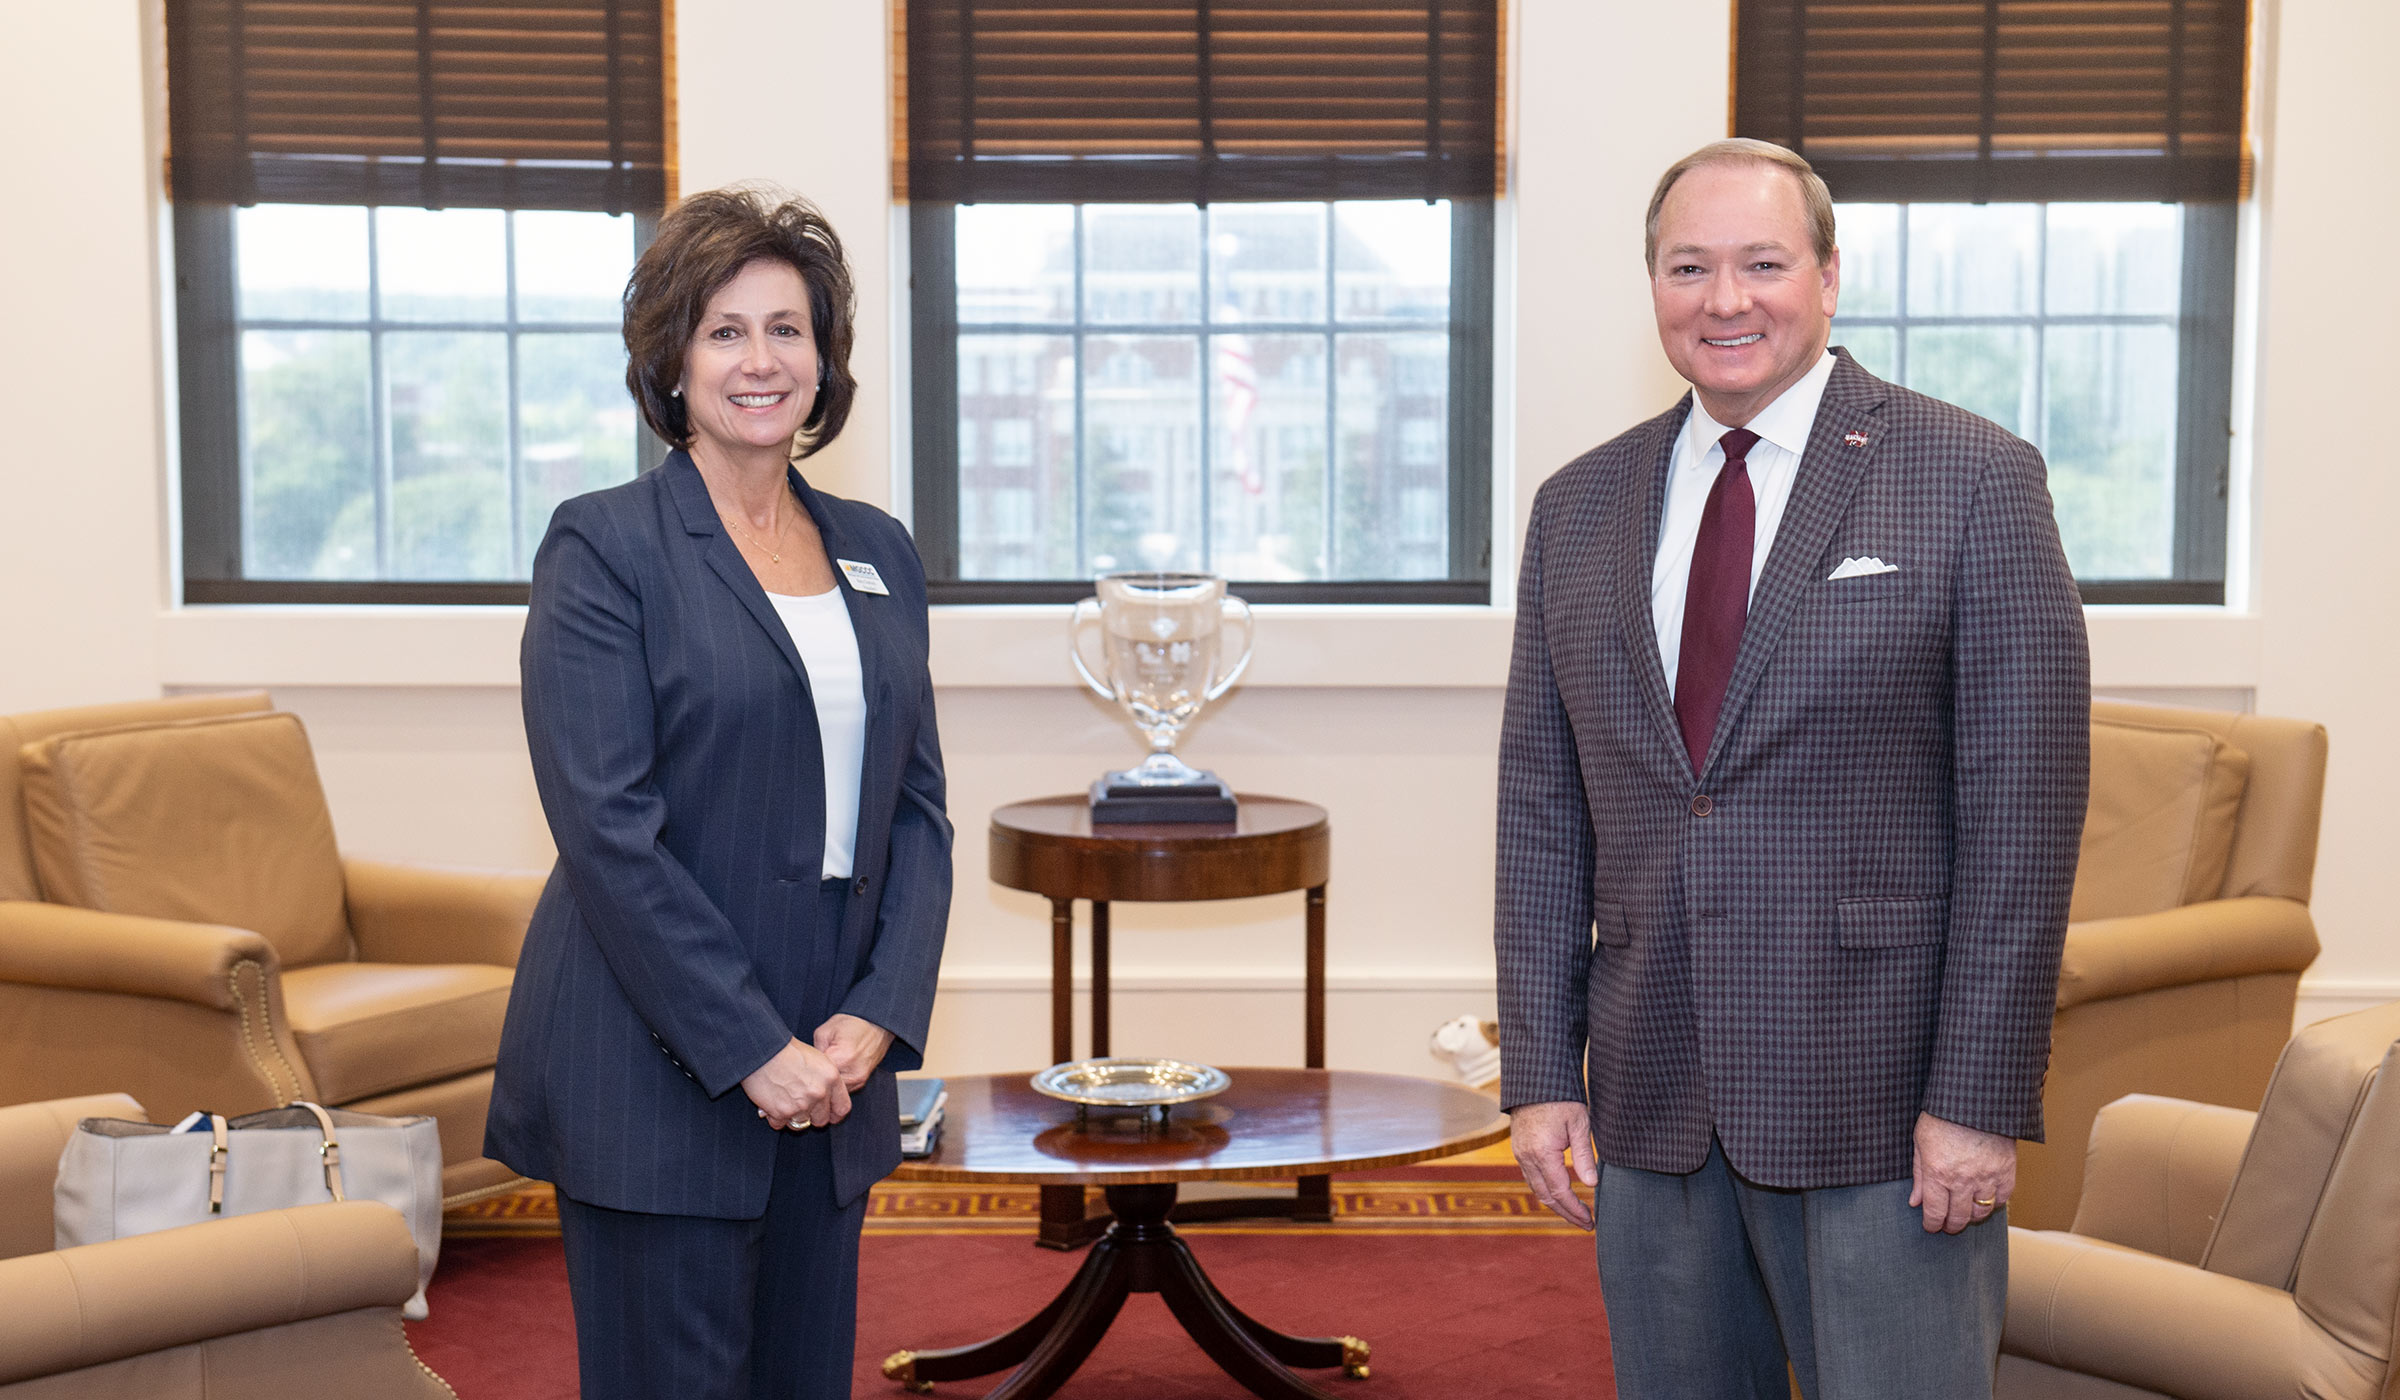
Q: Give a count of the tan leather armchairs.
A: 4